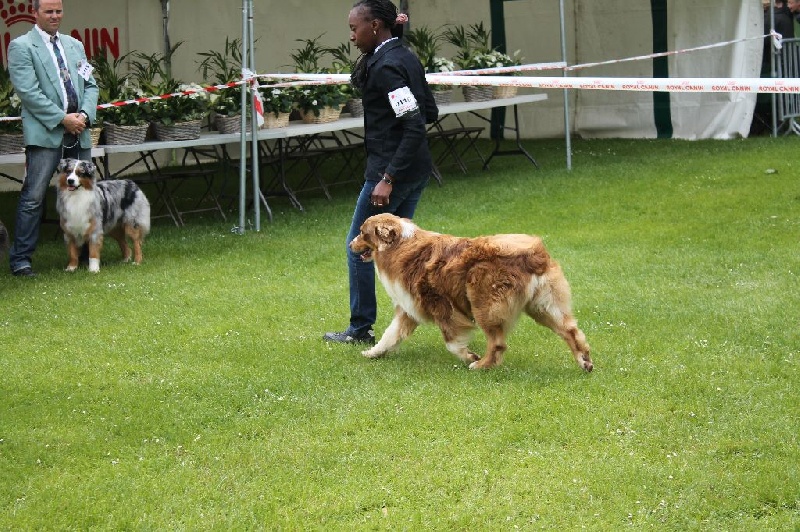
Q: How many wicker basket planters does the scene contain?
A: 11